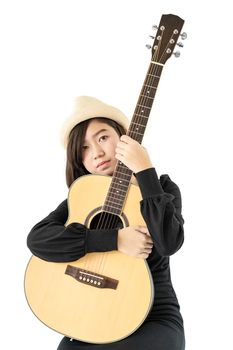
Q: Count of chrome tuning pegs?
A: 6